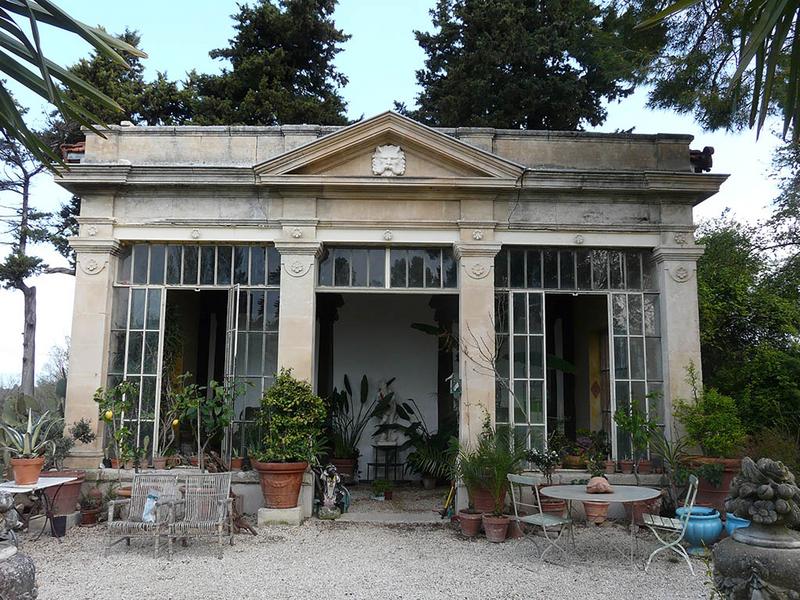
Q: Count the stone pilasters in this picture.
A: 4